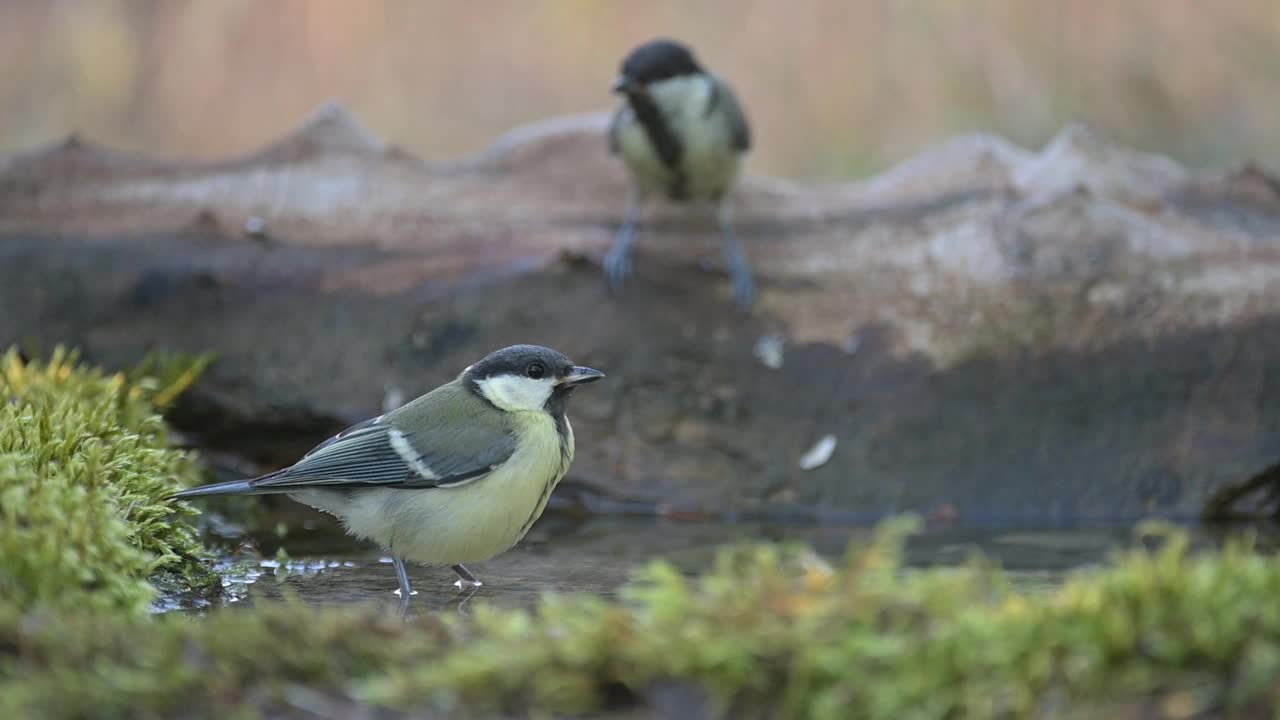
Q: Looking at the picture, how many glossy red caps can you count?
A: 0